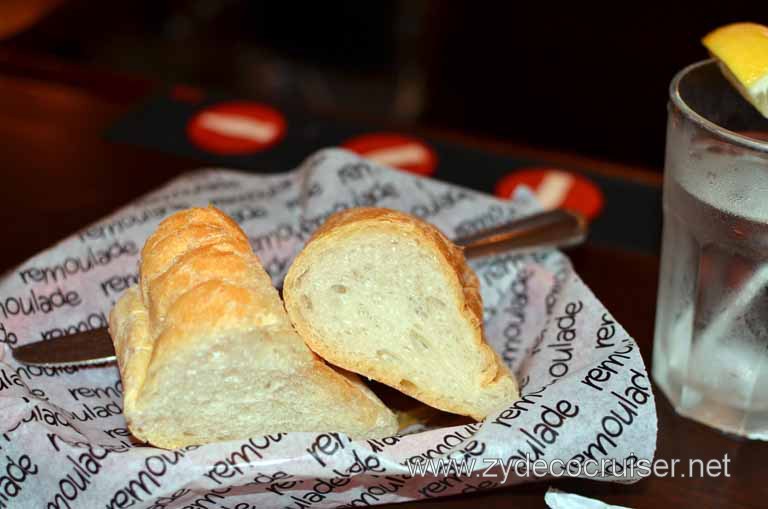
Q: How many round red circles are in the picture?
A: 3